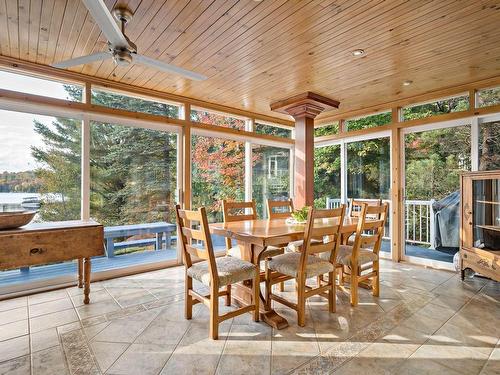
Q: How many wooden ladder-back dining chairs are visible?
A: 6